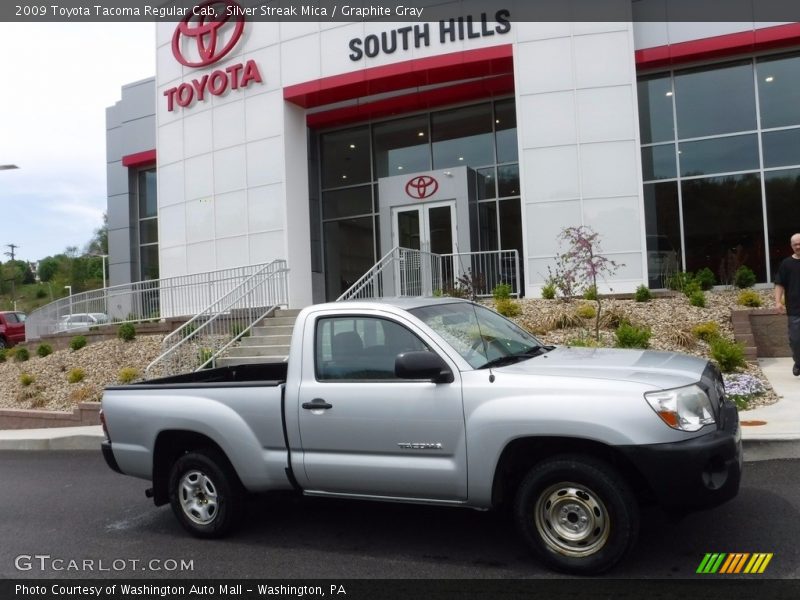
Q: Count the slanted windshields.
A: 1